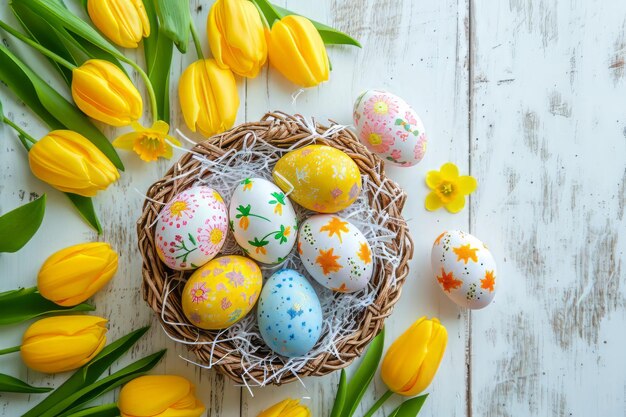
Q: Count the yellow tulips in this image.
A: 11